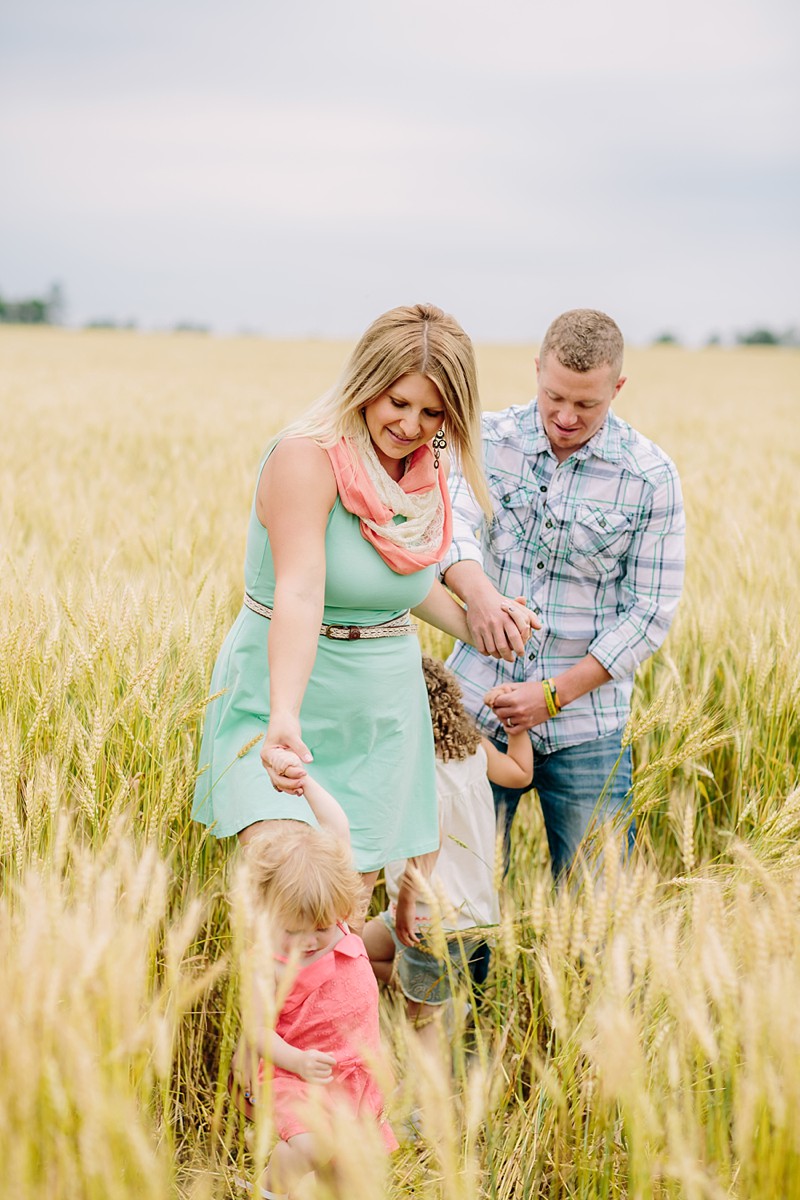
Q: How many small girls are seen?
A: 2